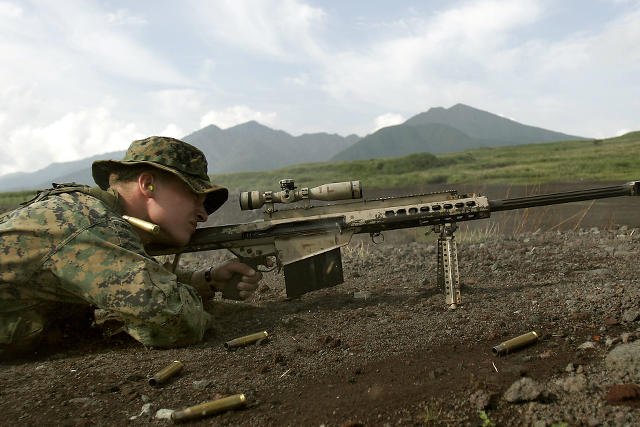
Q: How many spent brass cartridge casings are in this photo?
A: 5